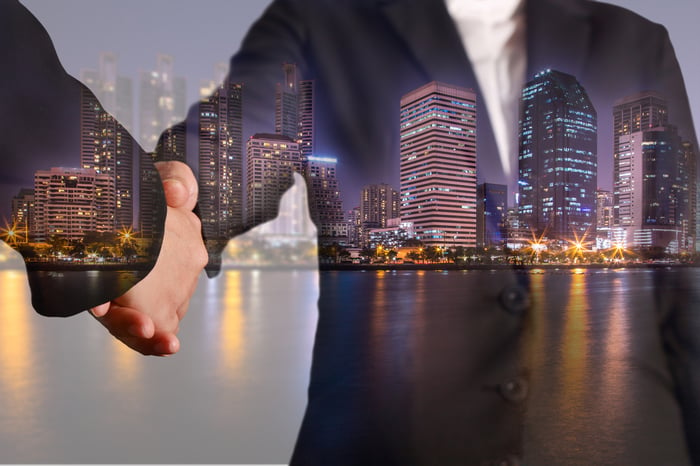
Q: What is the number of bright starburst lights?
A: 5